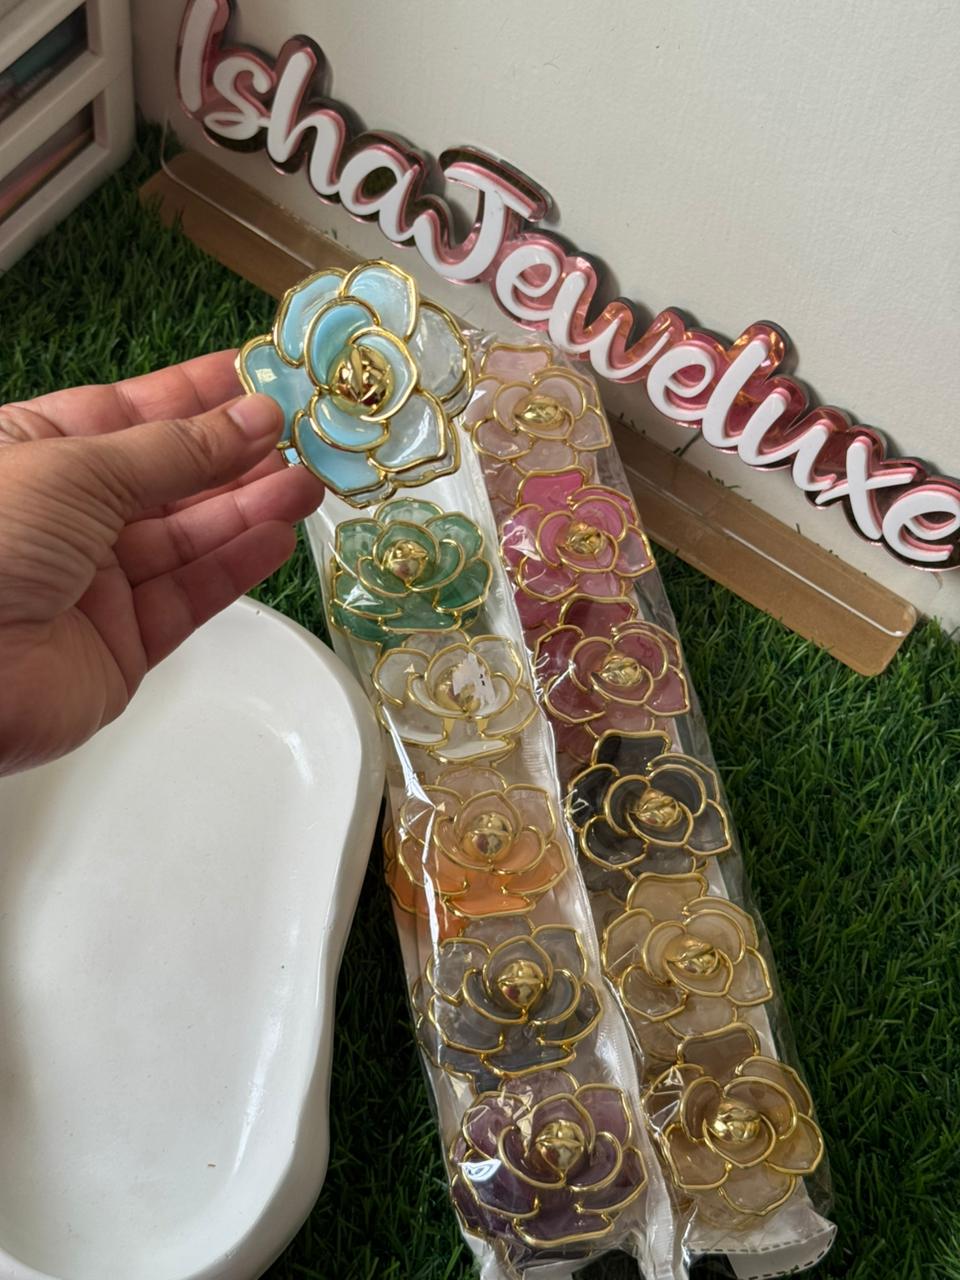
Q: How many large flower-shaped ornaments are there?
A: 12